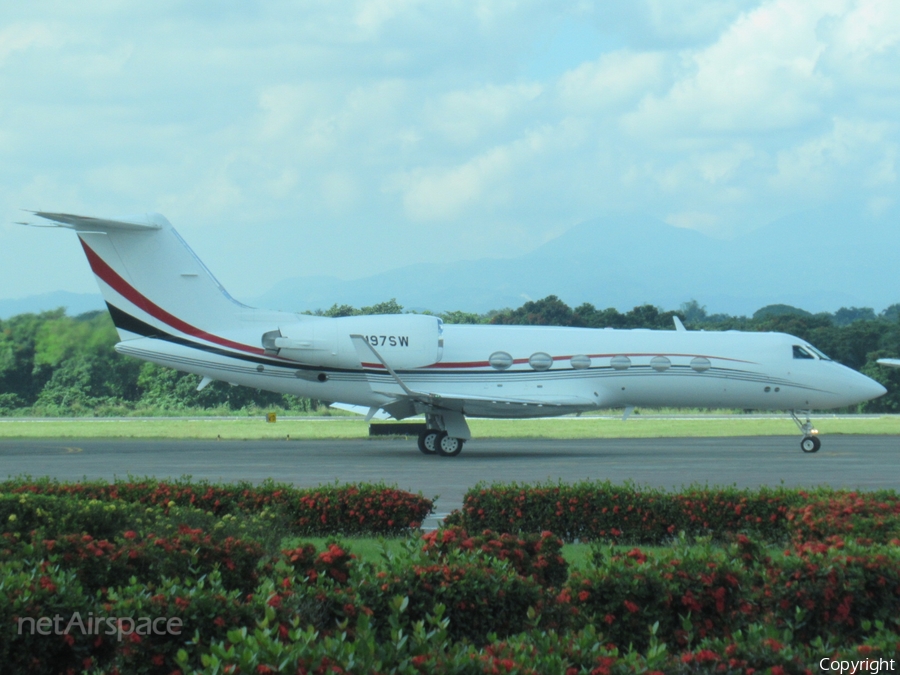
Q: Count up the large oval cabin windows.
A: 6